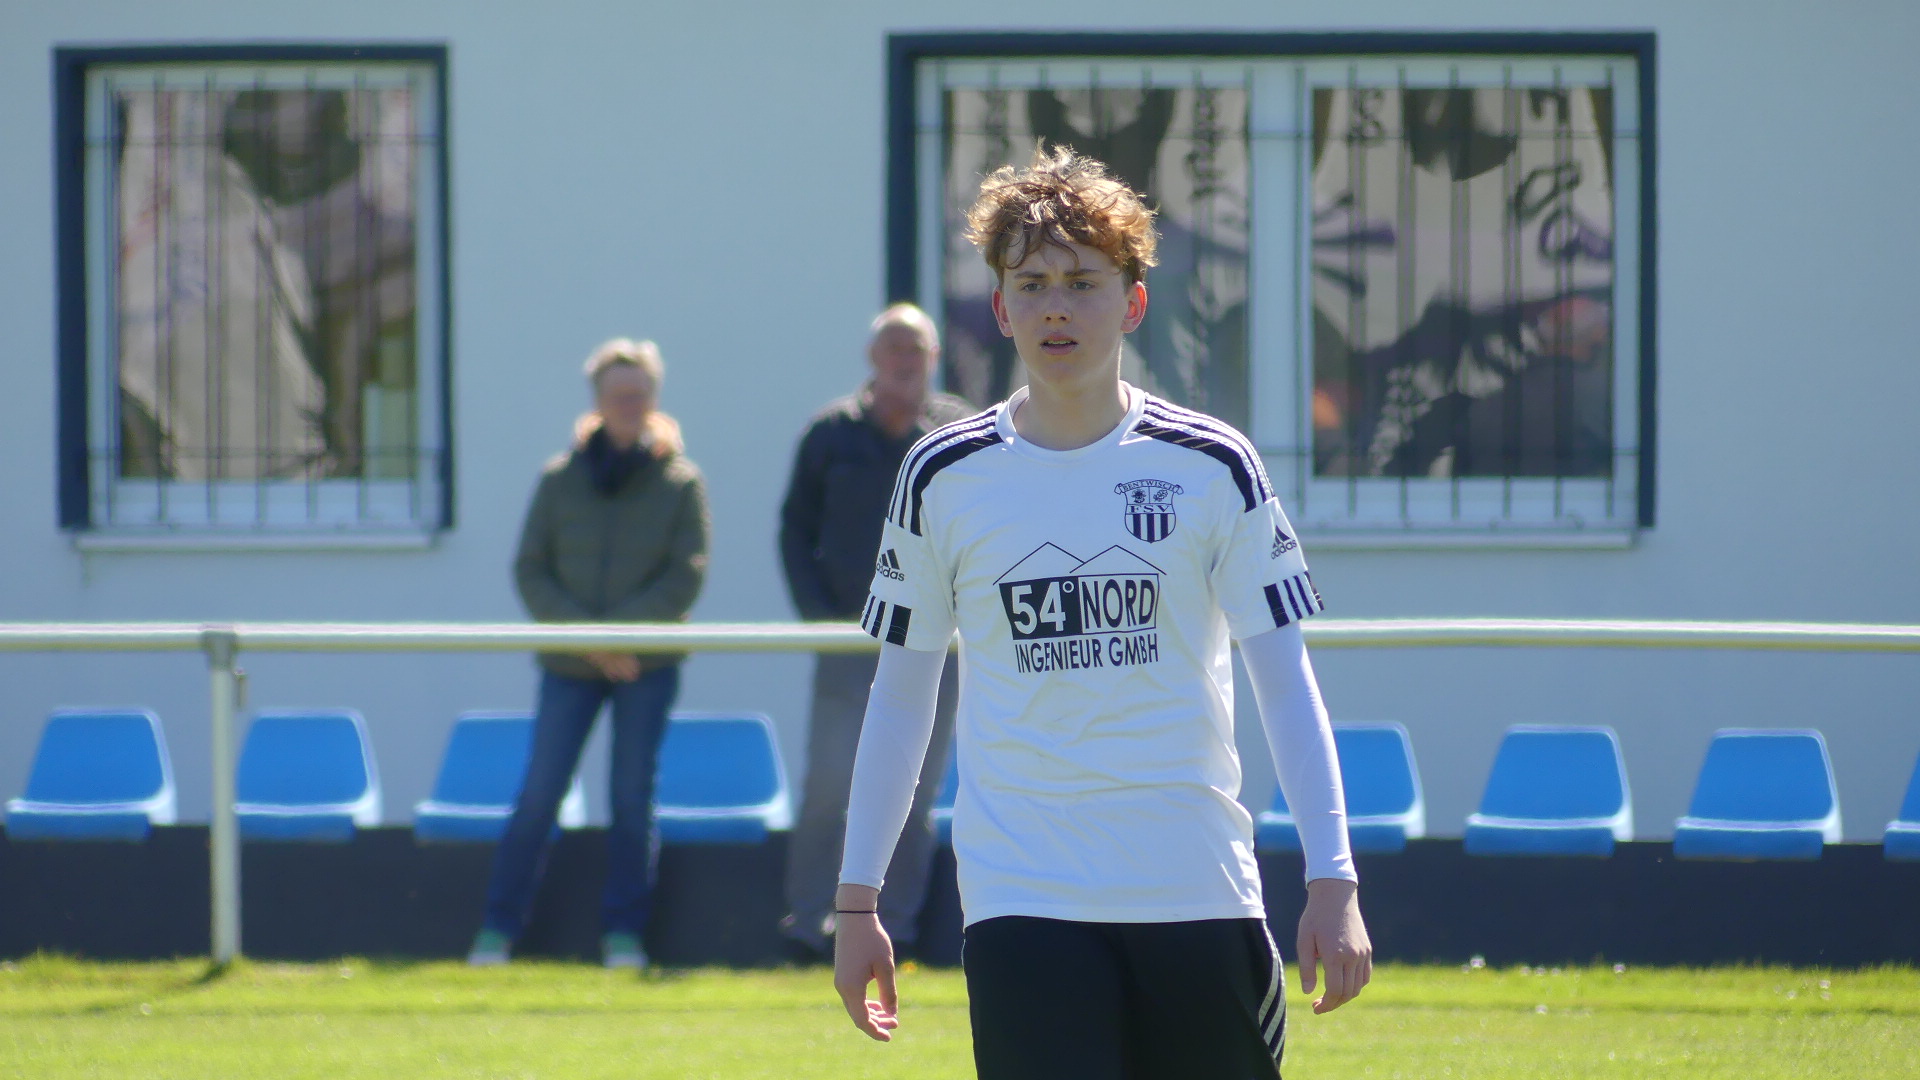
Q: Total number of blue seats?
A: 9